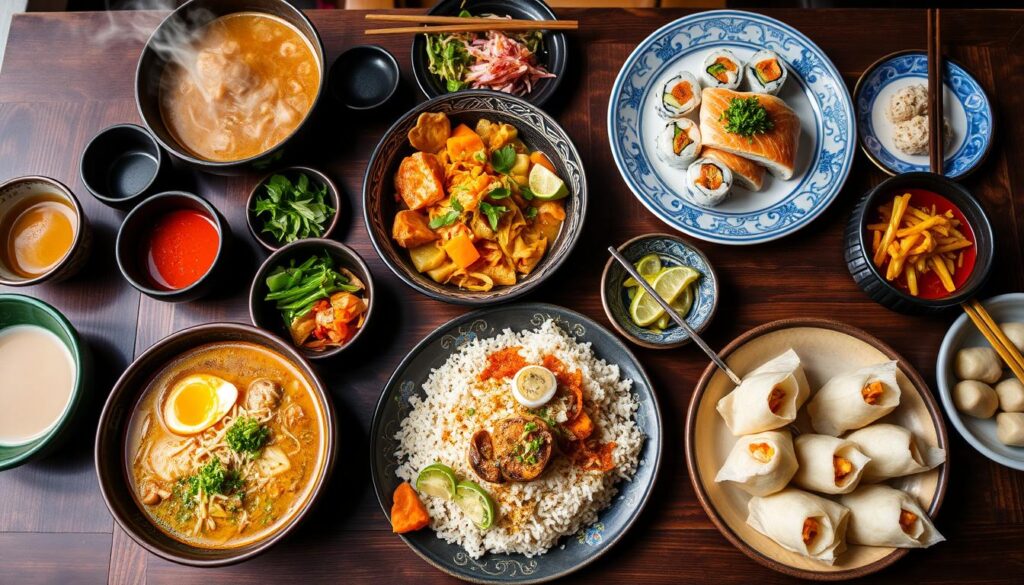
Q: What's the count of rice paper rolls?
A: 7